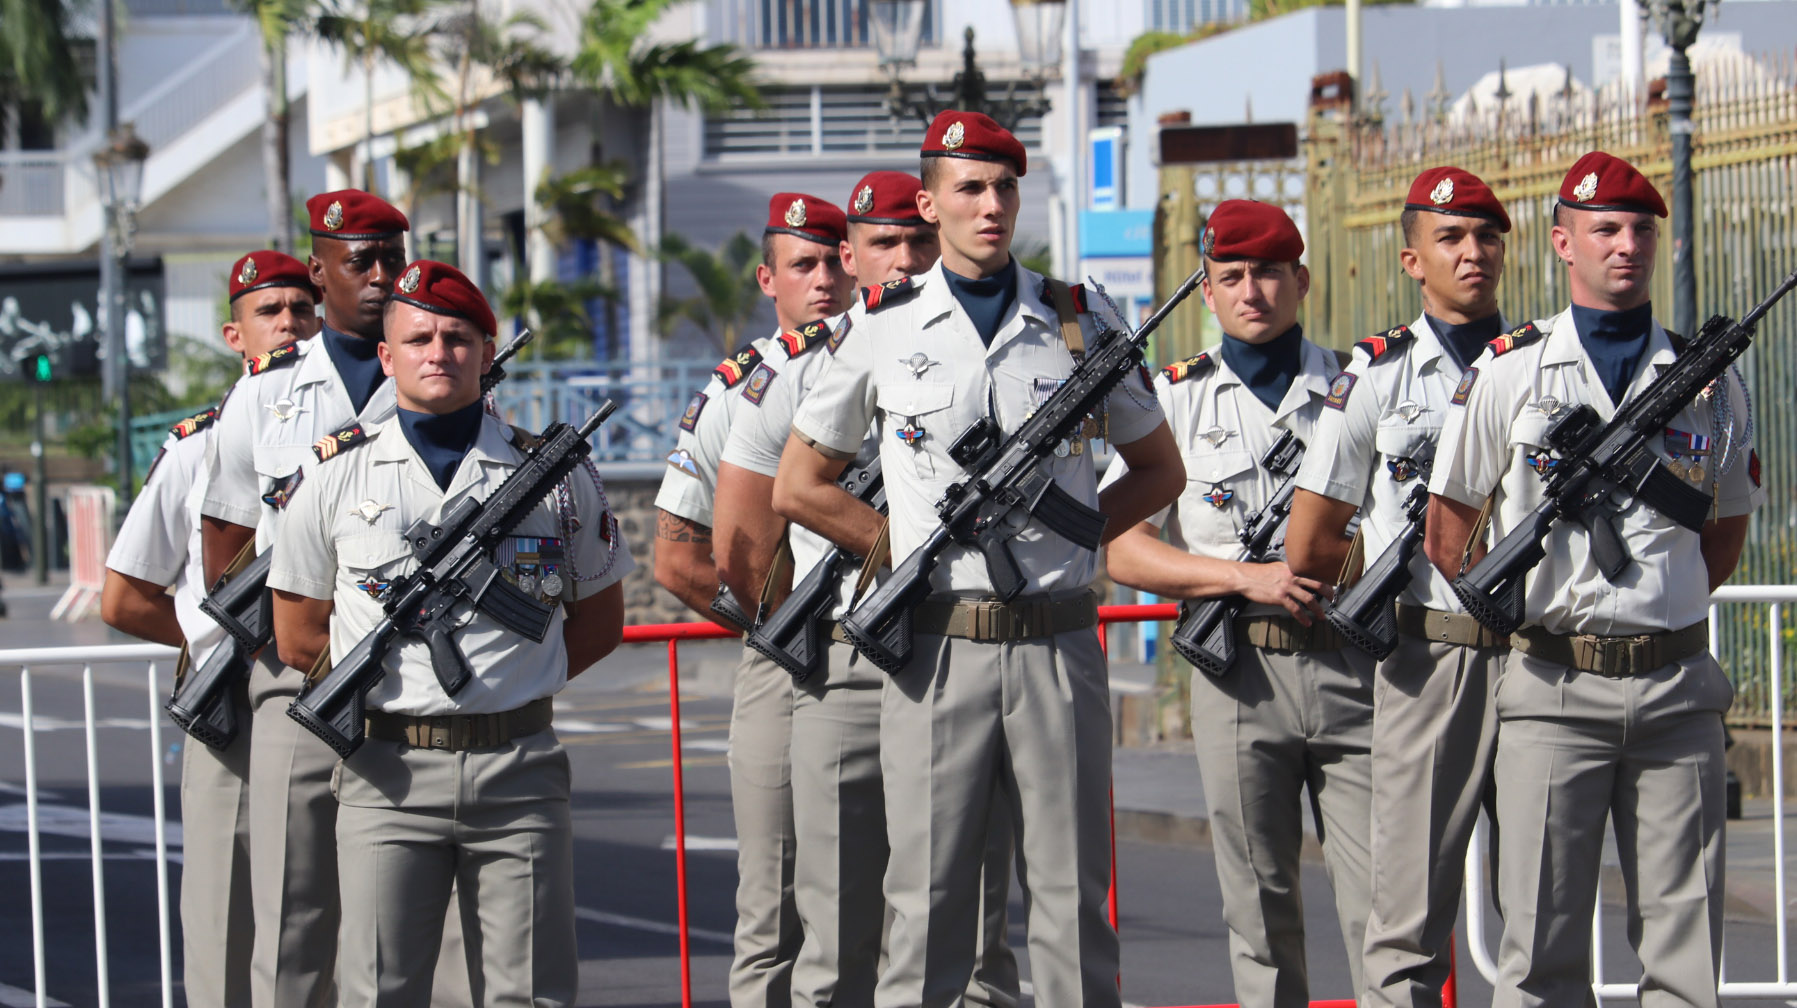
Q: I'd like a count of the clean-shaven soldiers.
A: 9